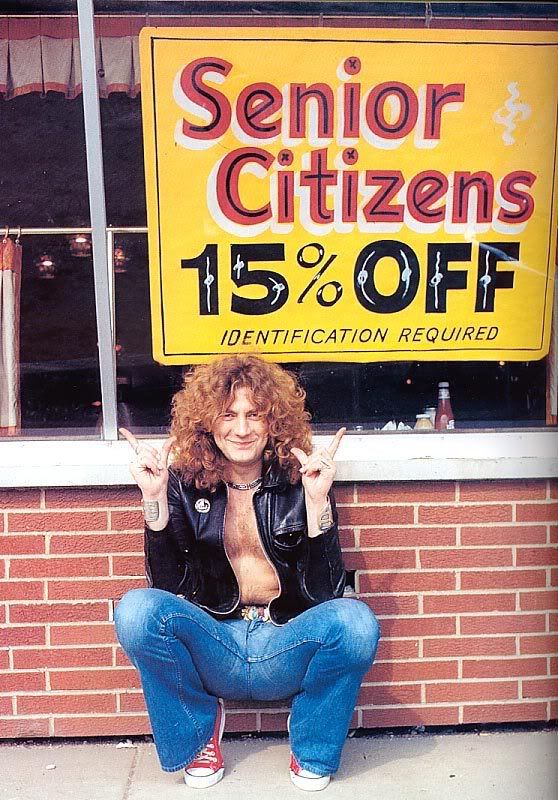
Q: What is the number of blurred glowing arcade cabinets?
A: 0